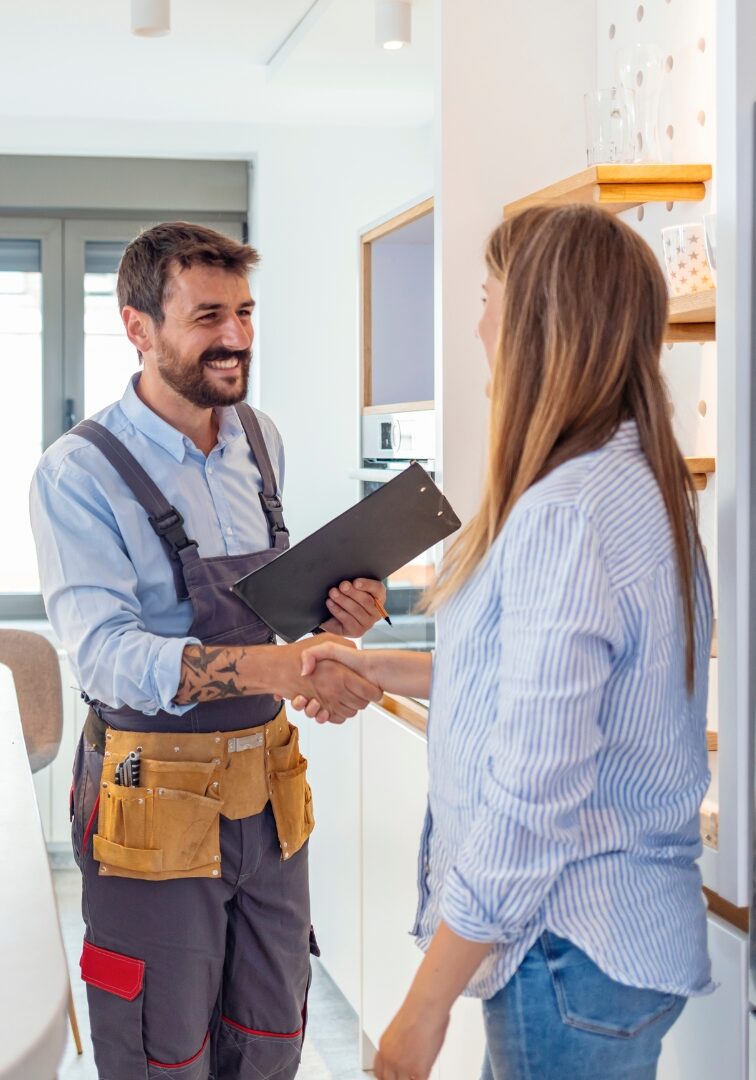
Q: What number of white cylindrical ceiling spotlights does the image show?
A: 2